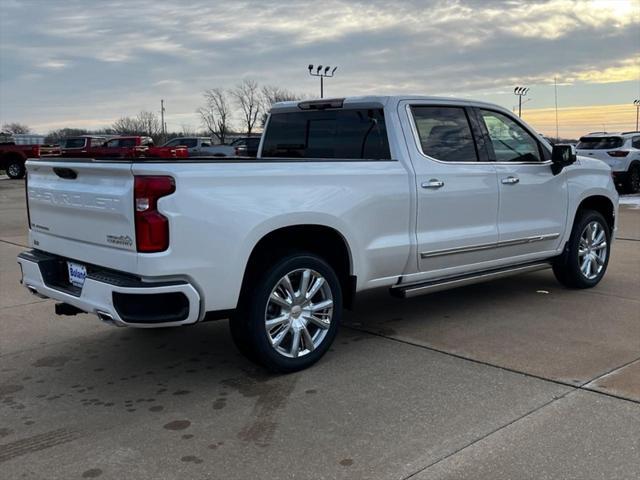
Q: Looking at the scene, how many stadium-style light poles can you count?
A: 3